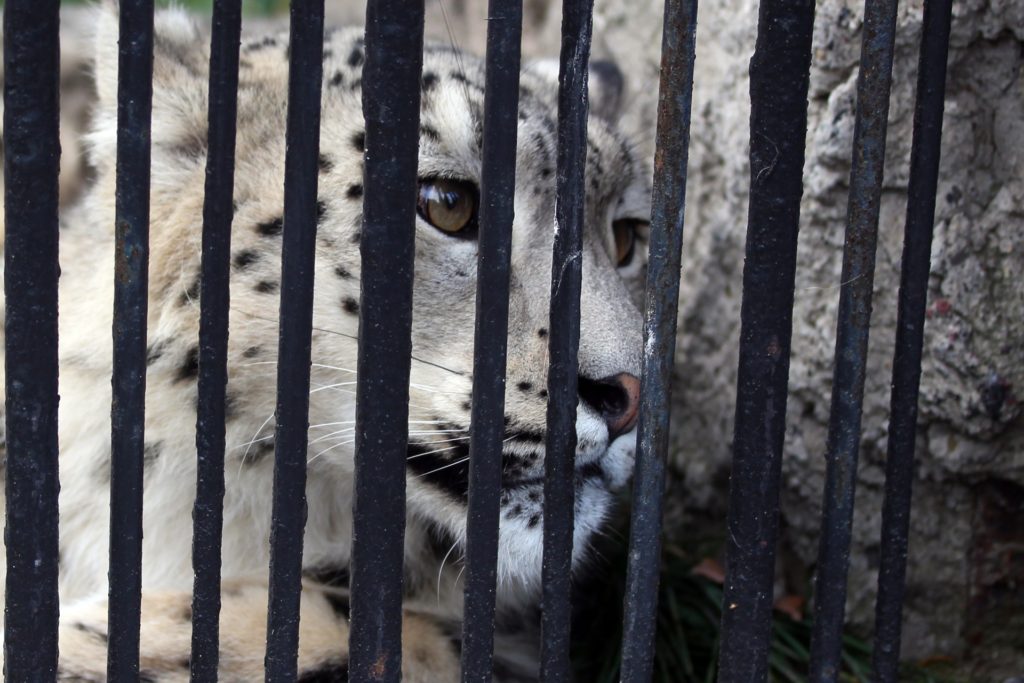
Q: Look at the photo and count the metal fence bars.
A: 11